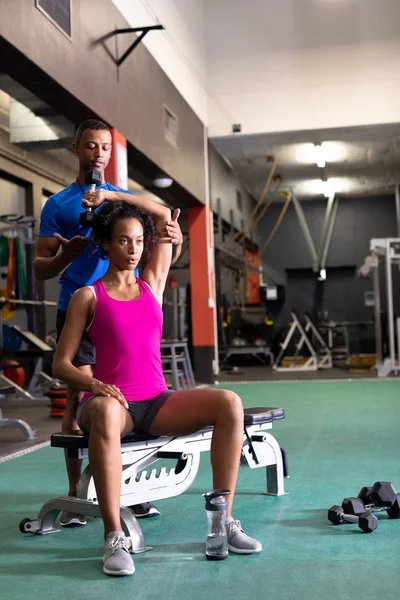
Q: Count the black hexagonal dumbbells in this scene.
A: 4